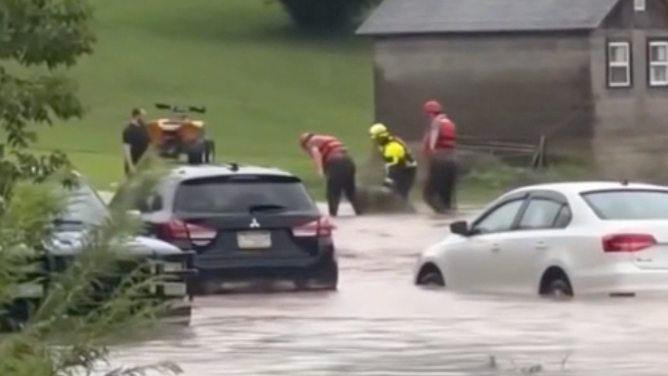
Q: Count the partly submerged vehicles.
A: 3